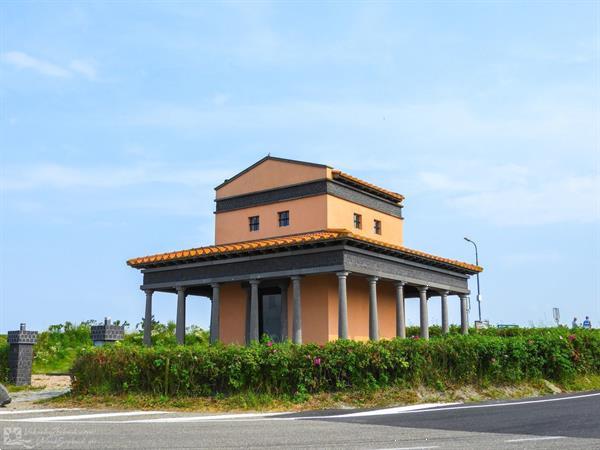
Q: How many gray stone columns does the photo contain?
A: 11